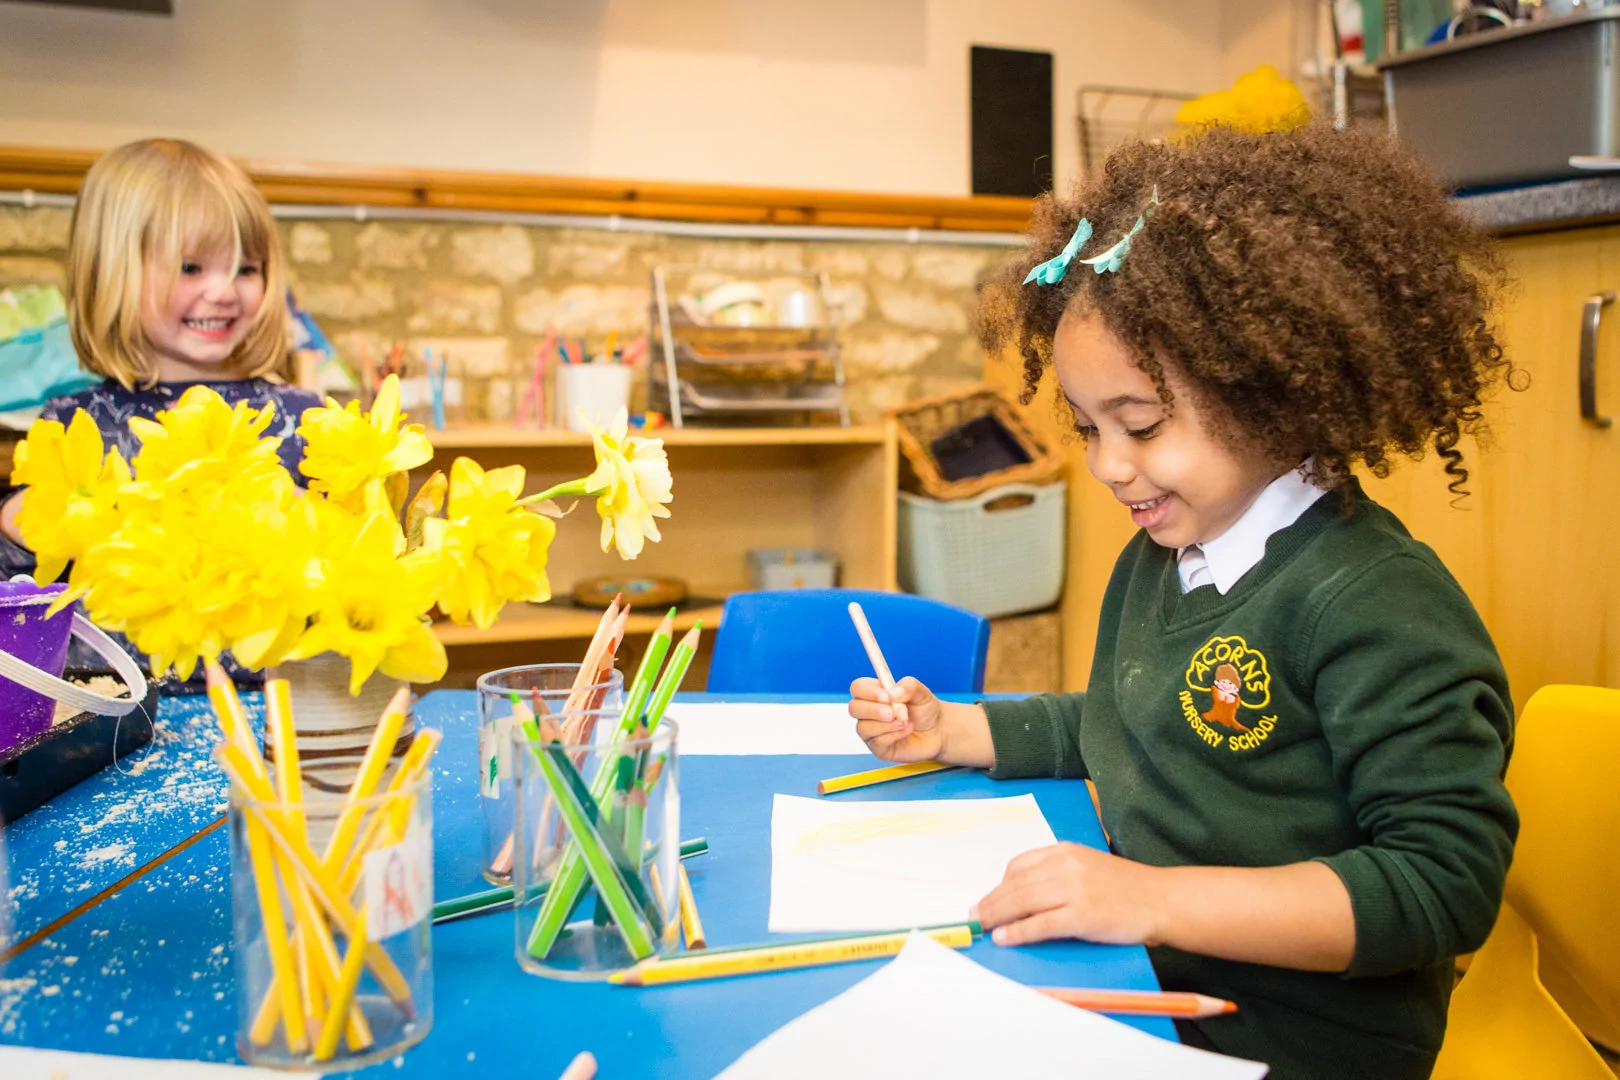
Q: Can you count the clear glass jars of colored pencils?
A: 3